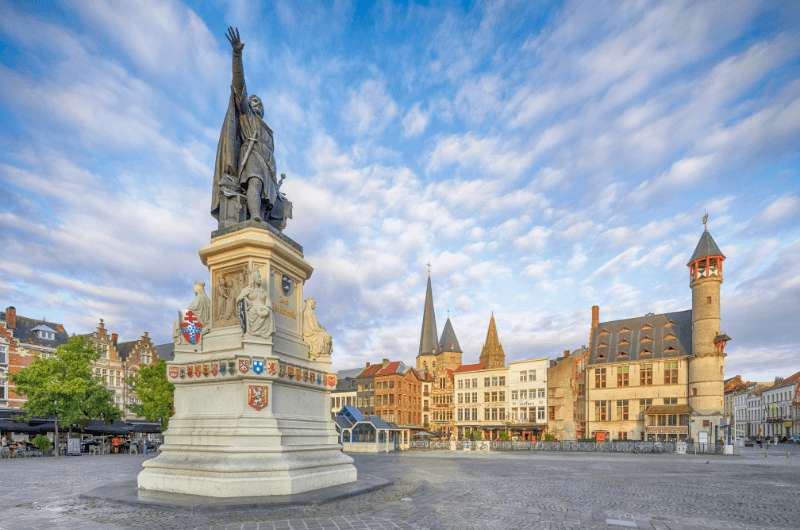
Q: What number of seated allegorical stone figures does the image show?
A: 3